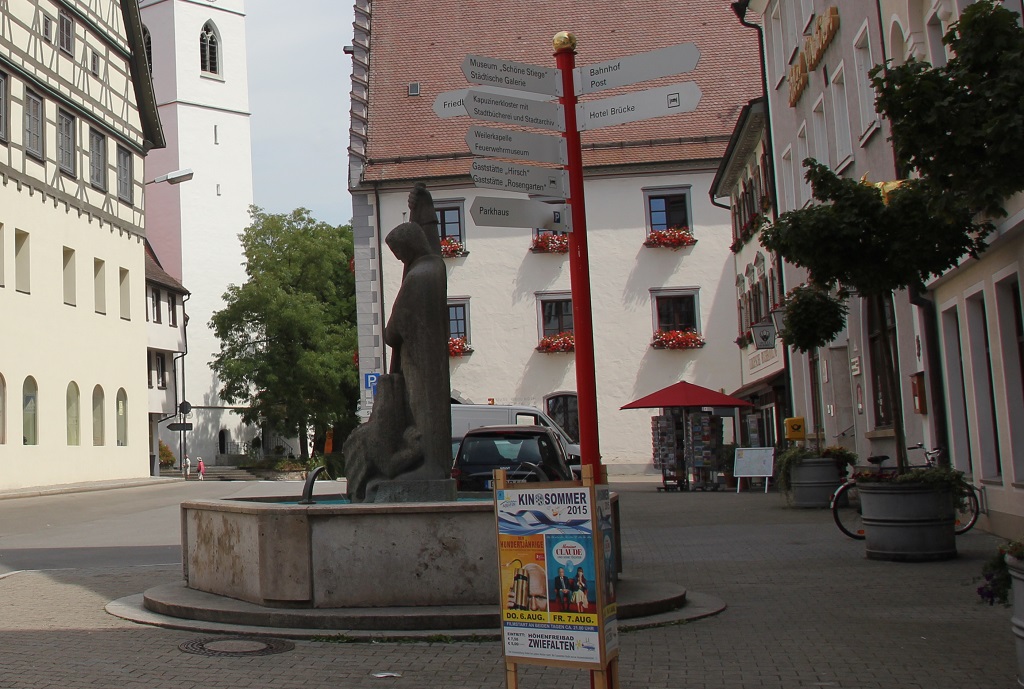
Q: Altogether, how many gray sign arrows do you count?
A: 8